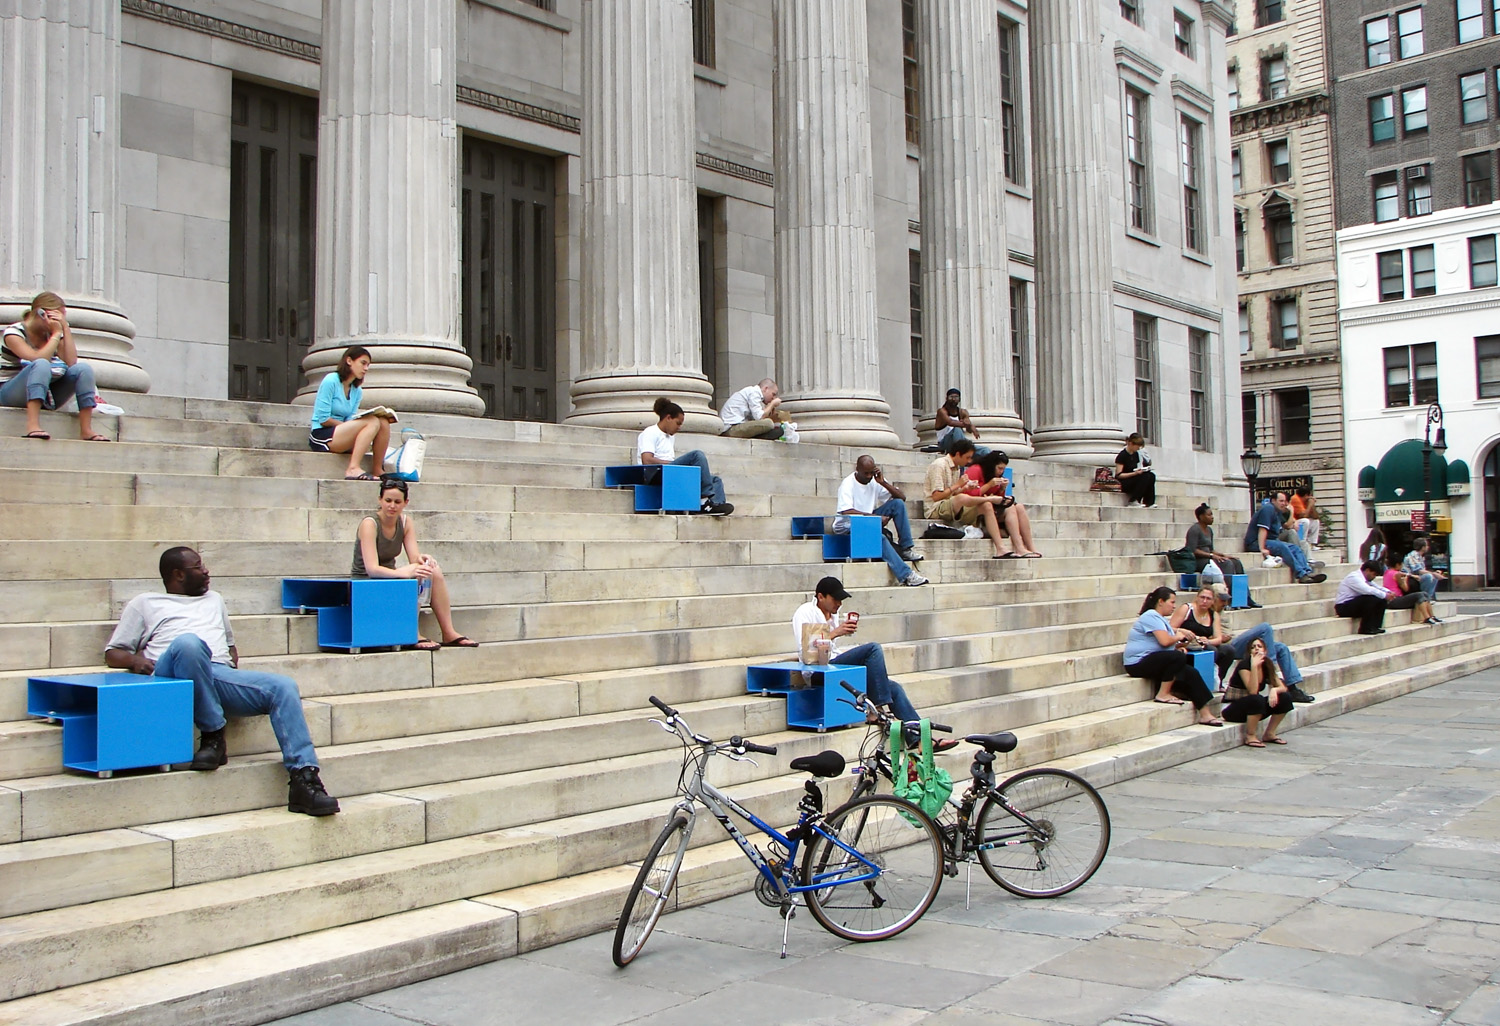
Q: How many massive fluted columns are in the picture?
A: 6